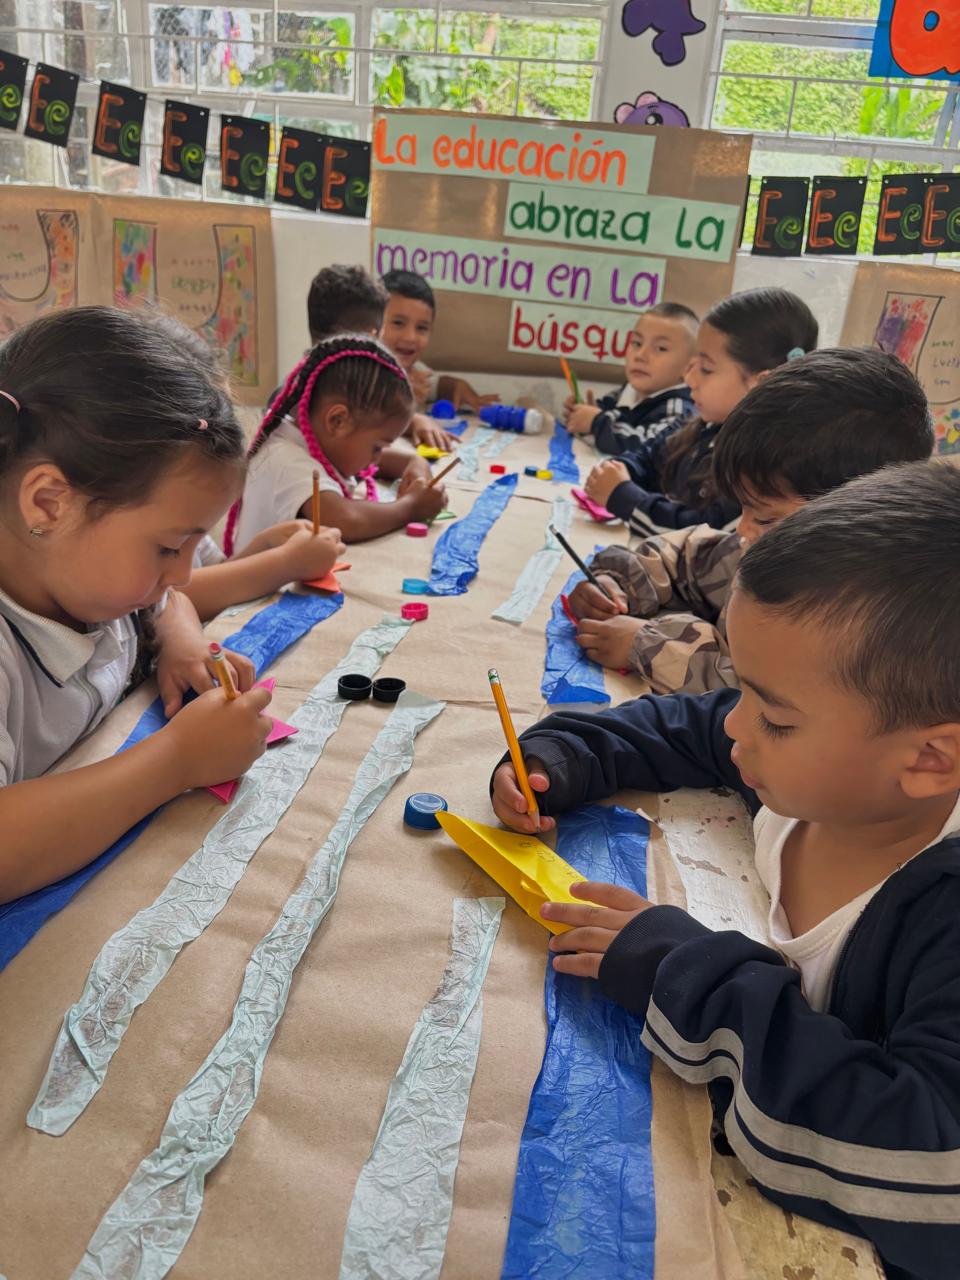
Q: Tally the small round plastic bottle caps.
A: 9